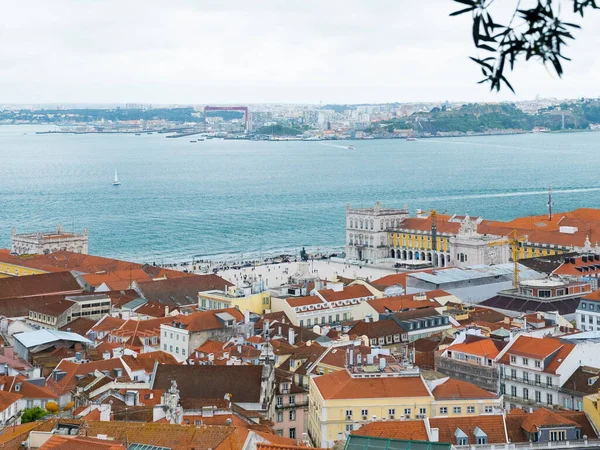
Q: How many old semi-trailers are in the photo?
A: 0